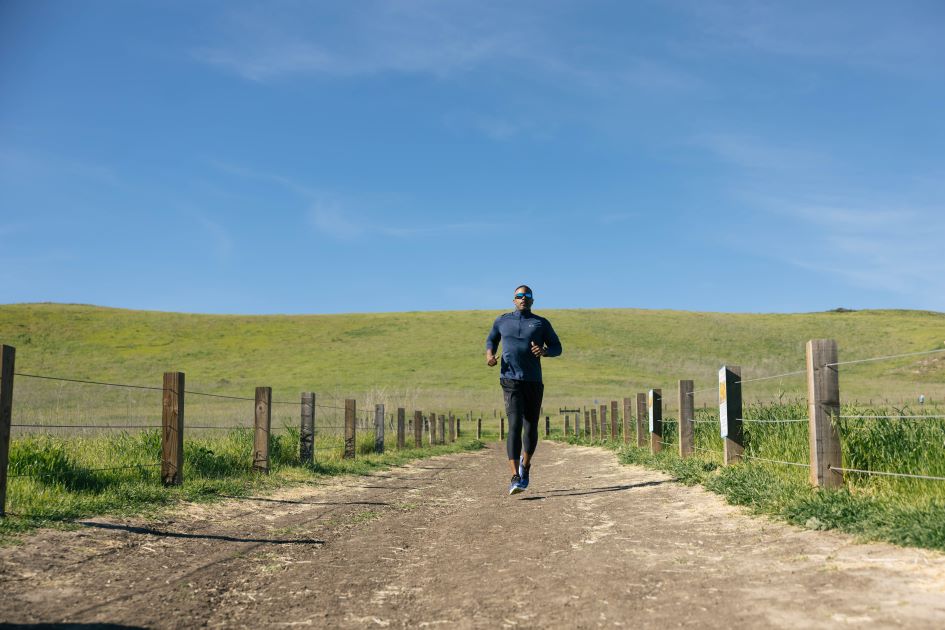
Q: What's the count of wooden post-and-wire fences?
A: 2